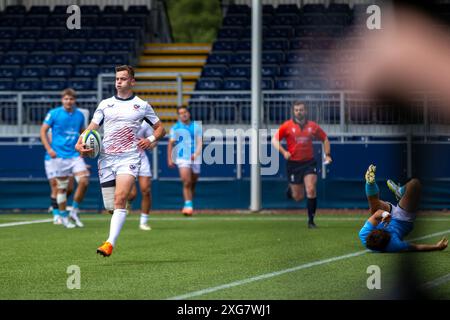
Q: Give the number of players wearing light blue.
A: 3